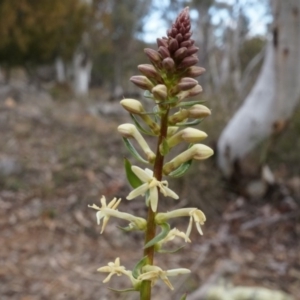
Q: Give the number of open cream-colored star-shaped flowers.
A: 6